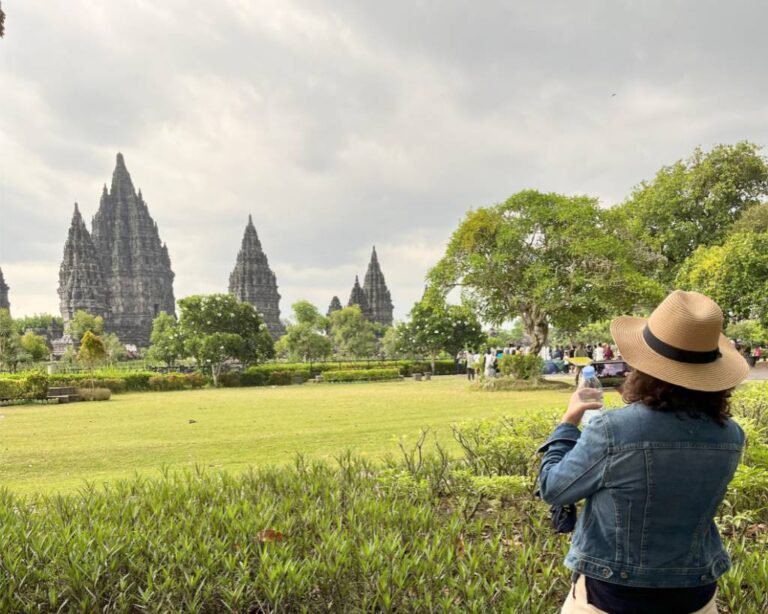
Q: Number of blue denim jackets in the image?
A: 1